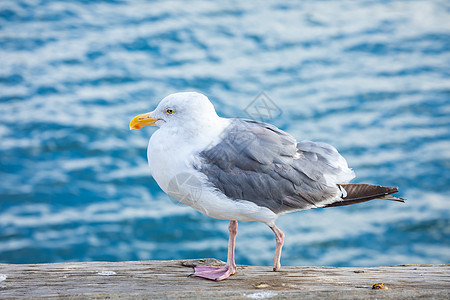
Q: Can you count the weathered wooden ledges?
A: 1